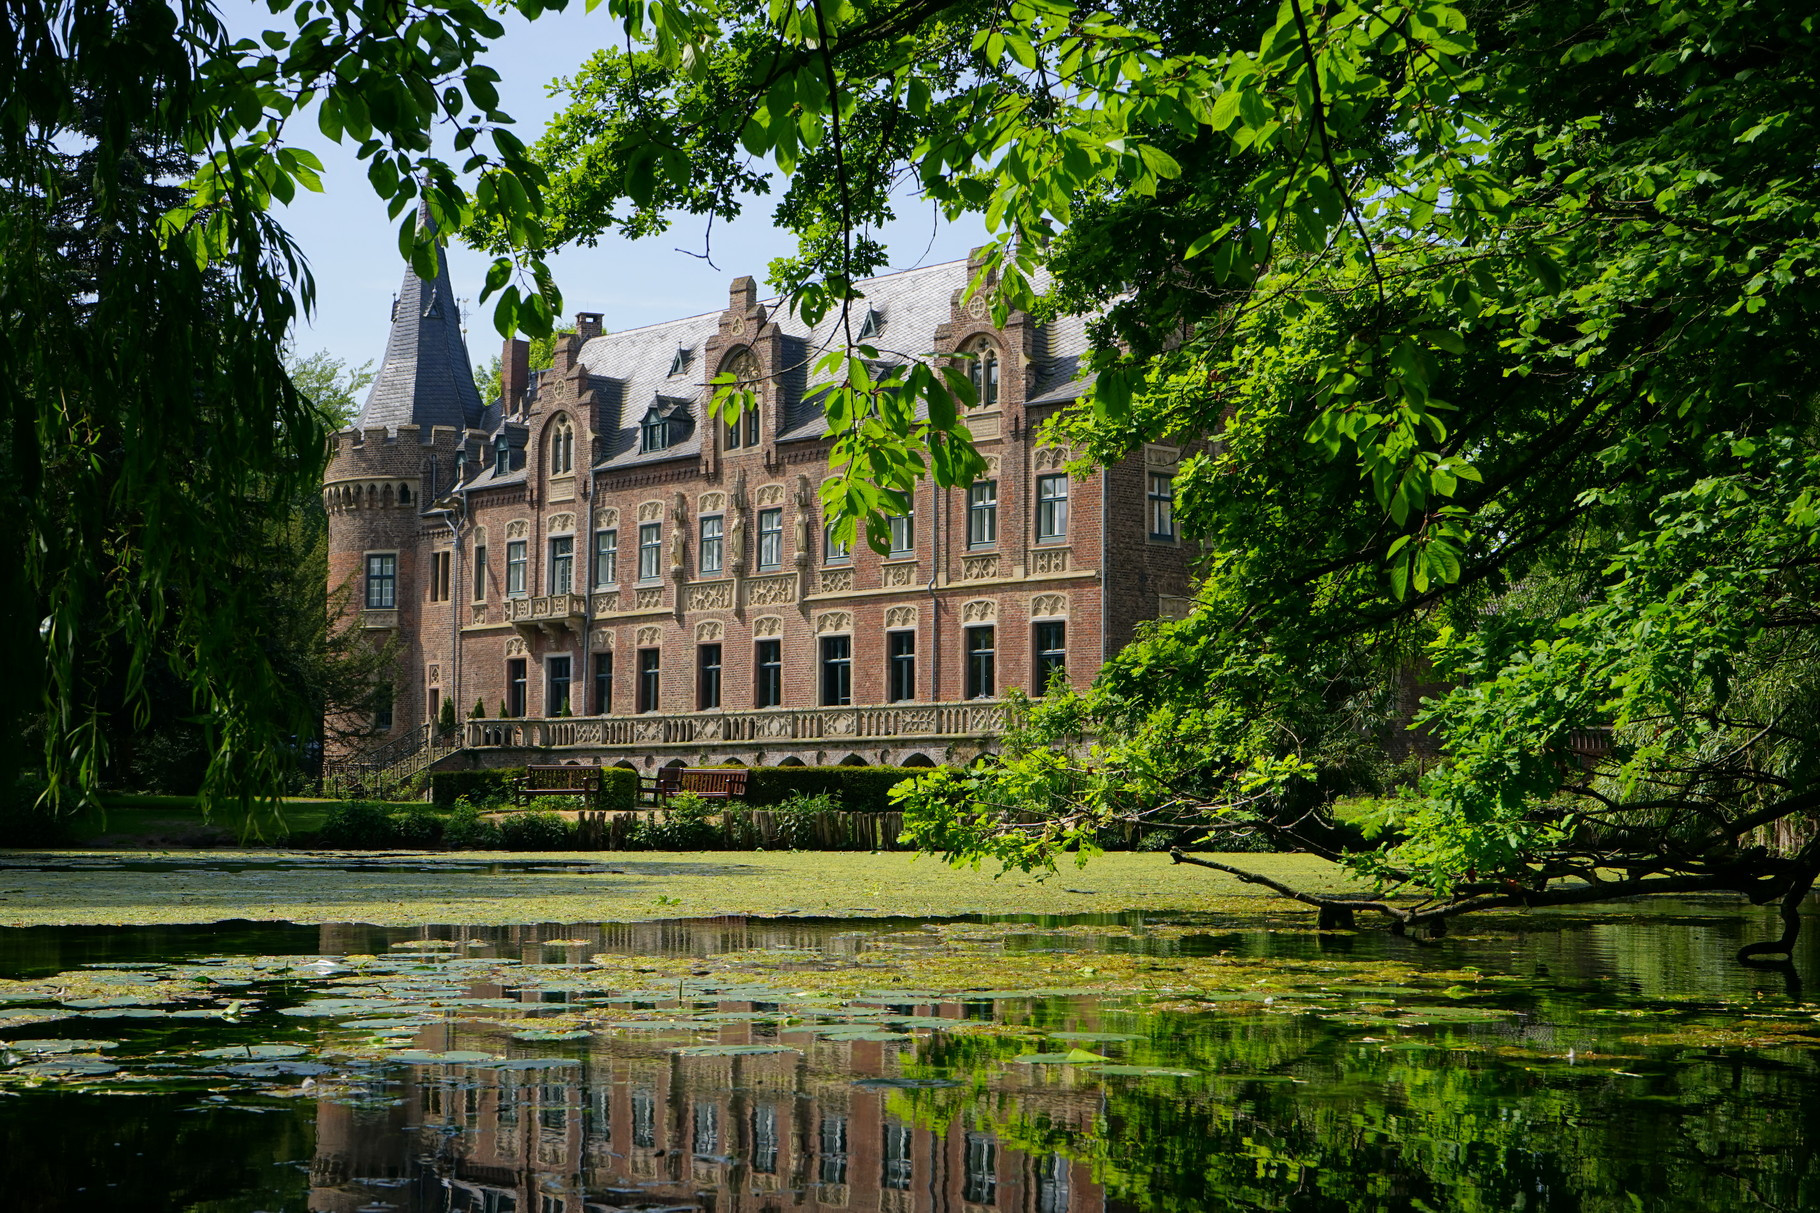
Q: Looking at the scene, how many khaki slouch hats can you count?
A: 0